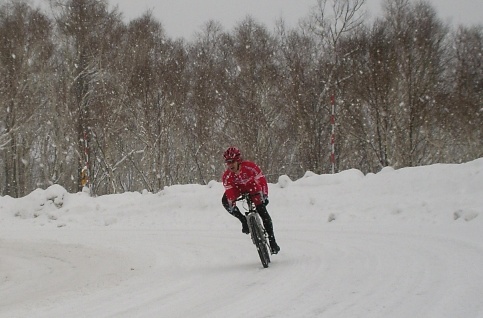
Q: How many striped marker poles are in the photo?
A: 2